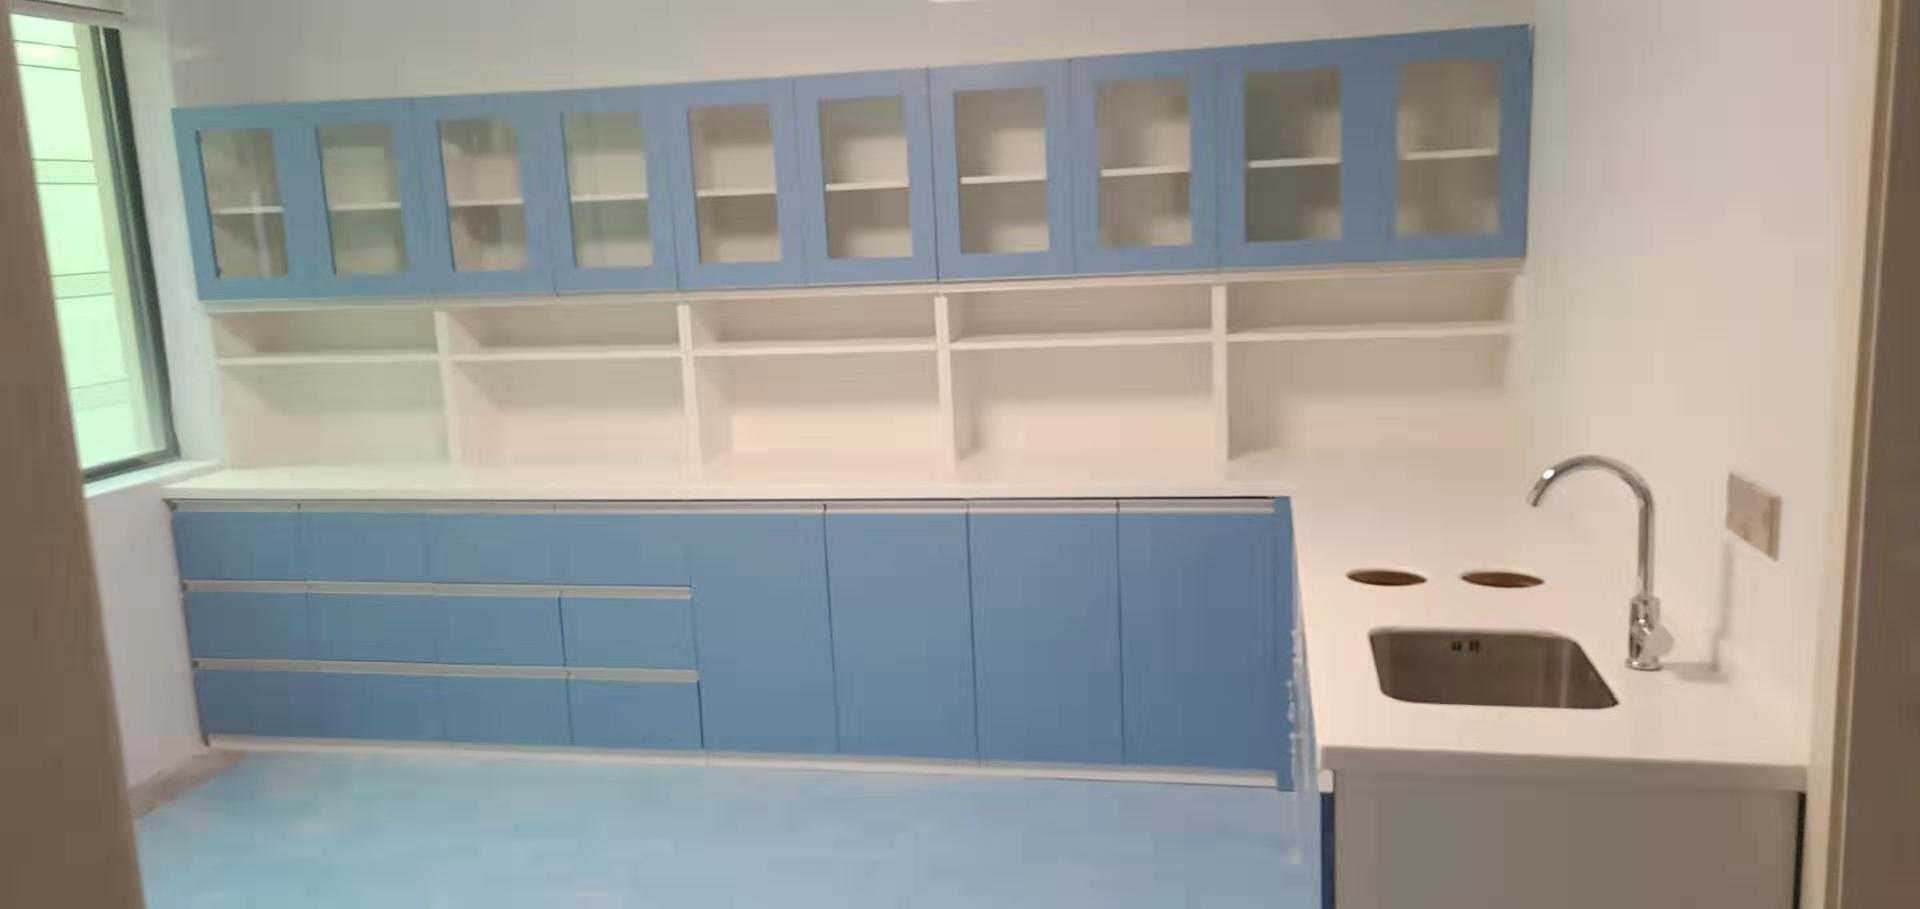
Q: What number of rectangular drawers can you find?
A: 12